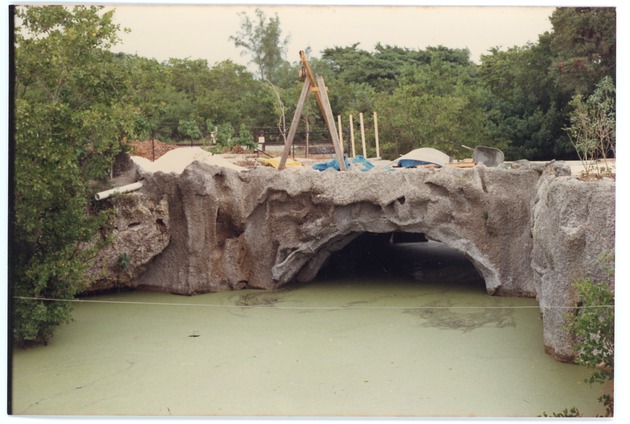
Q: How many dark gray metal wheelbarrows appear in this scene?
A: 1